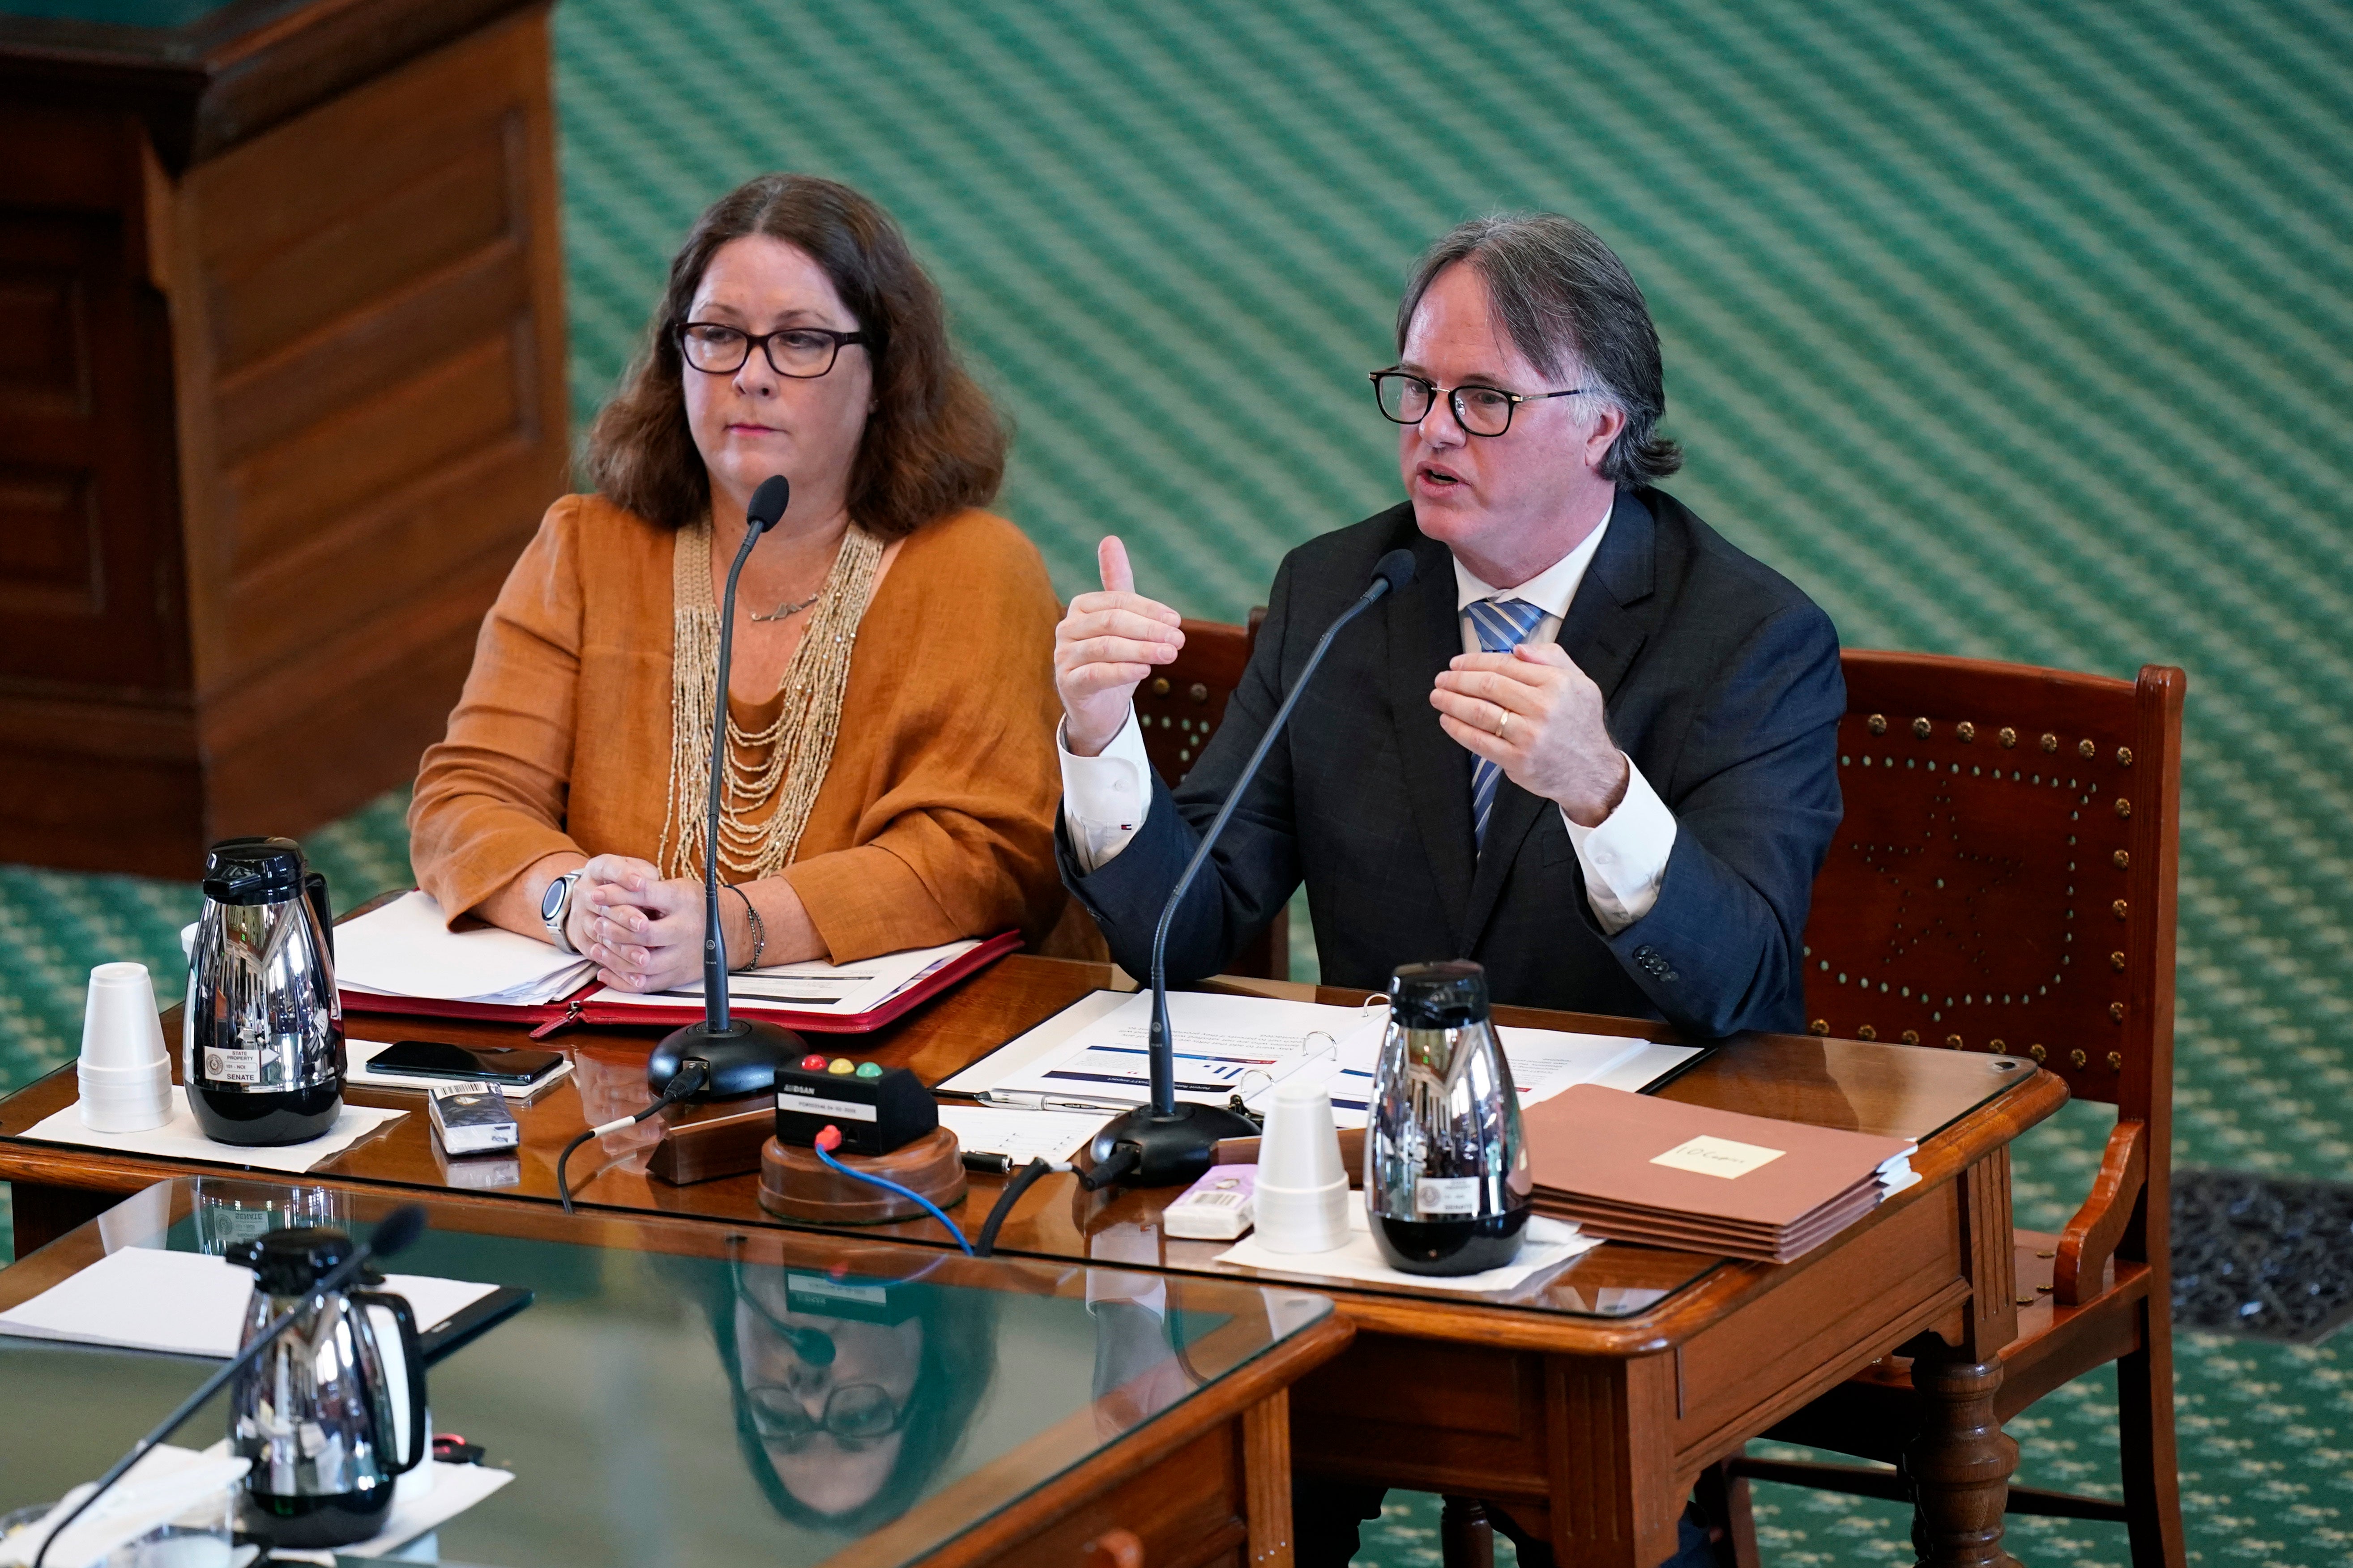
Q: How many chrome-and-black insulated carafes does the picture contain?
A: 3